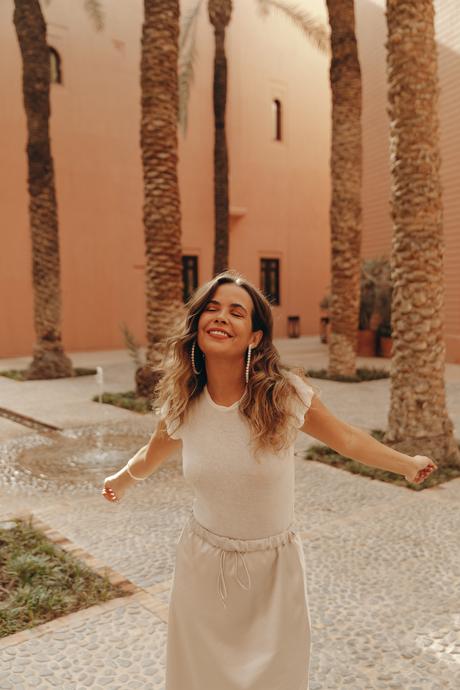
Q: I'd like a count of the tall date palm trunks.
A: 5